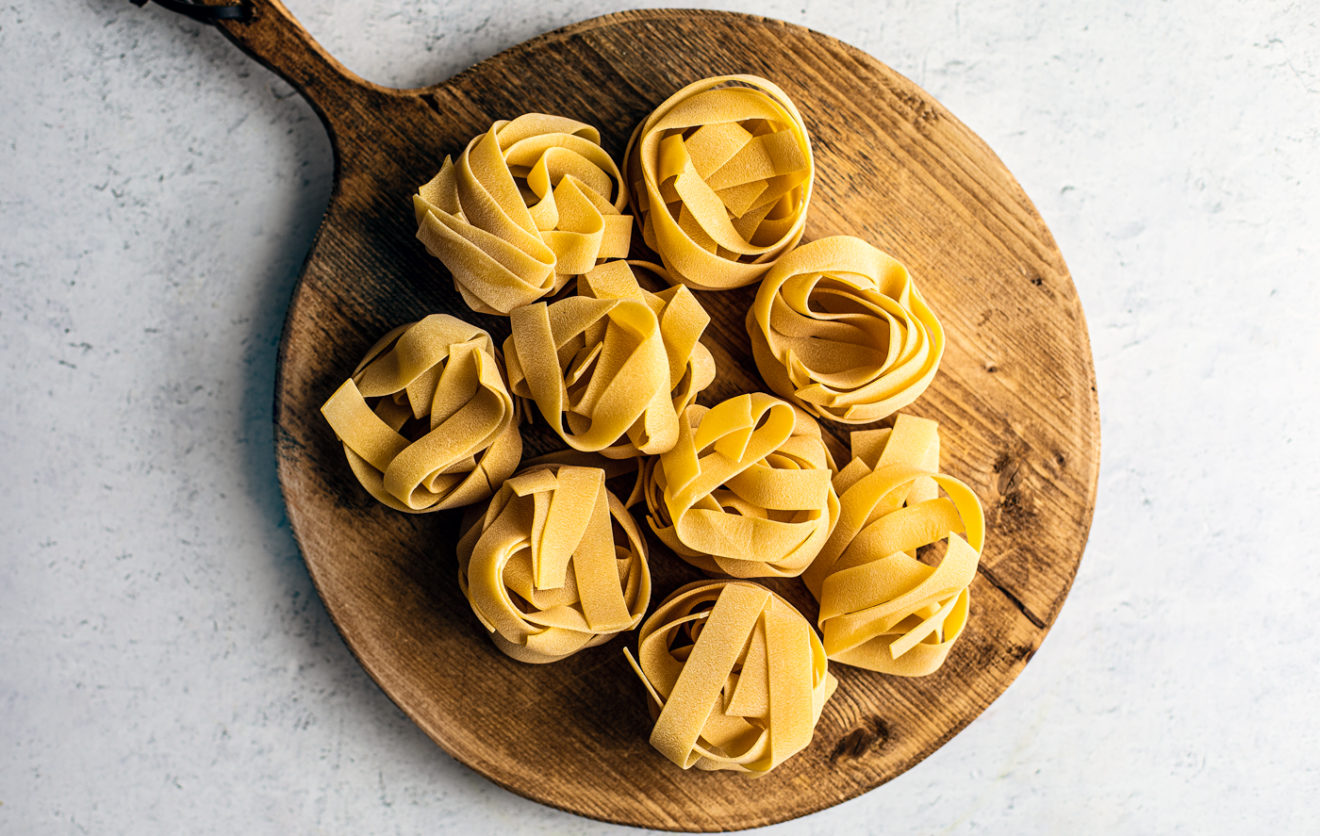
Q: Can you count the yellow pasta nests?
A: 9